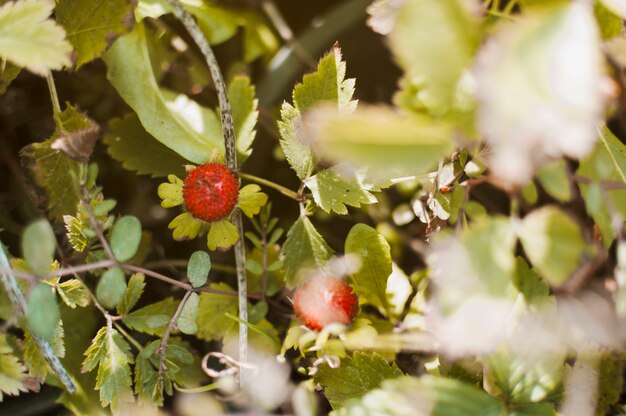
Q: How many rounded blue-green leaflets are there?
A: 6